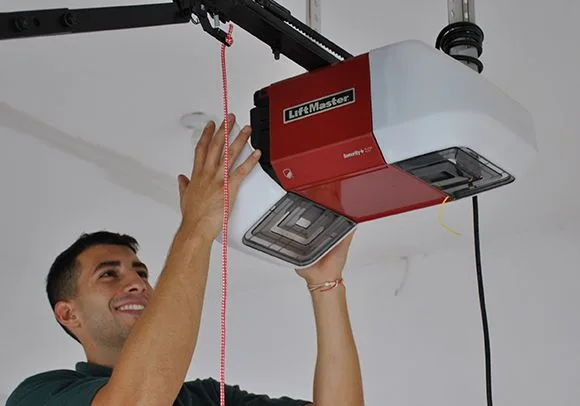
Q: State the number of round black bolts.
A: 2